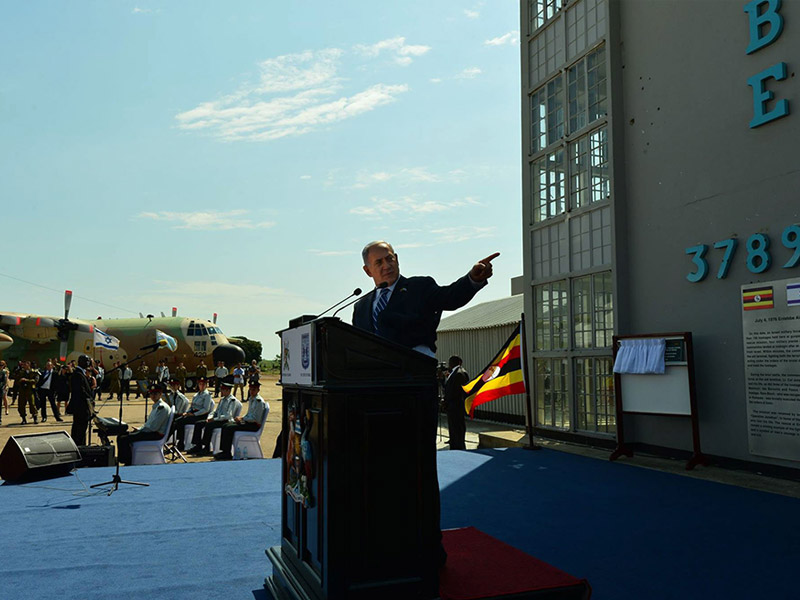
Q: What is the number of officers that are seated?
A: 5